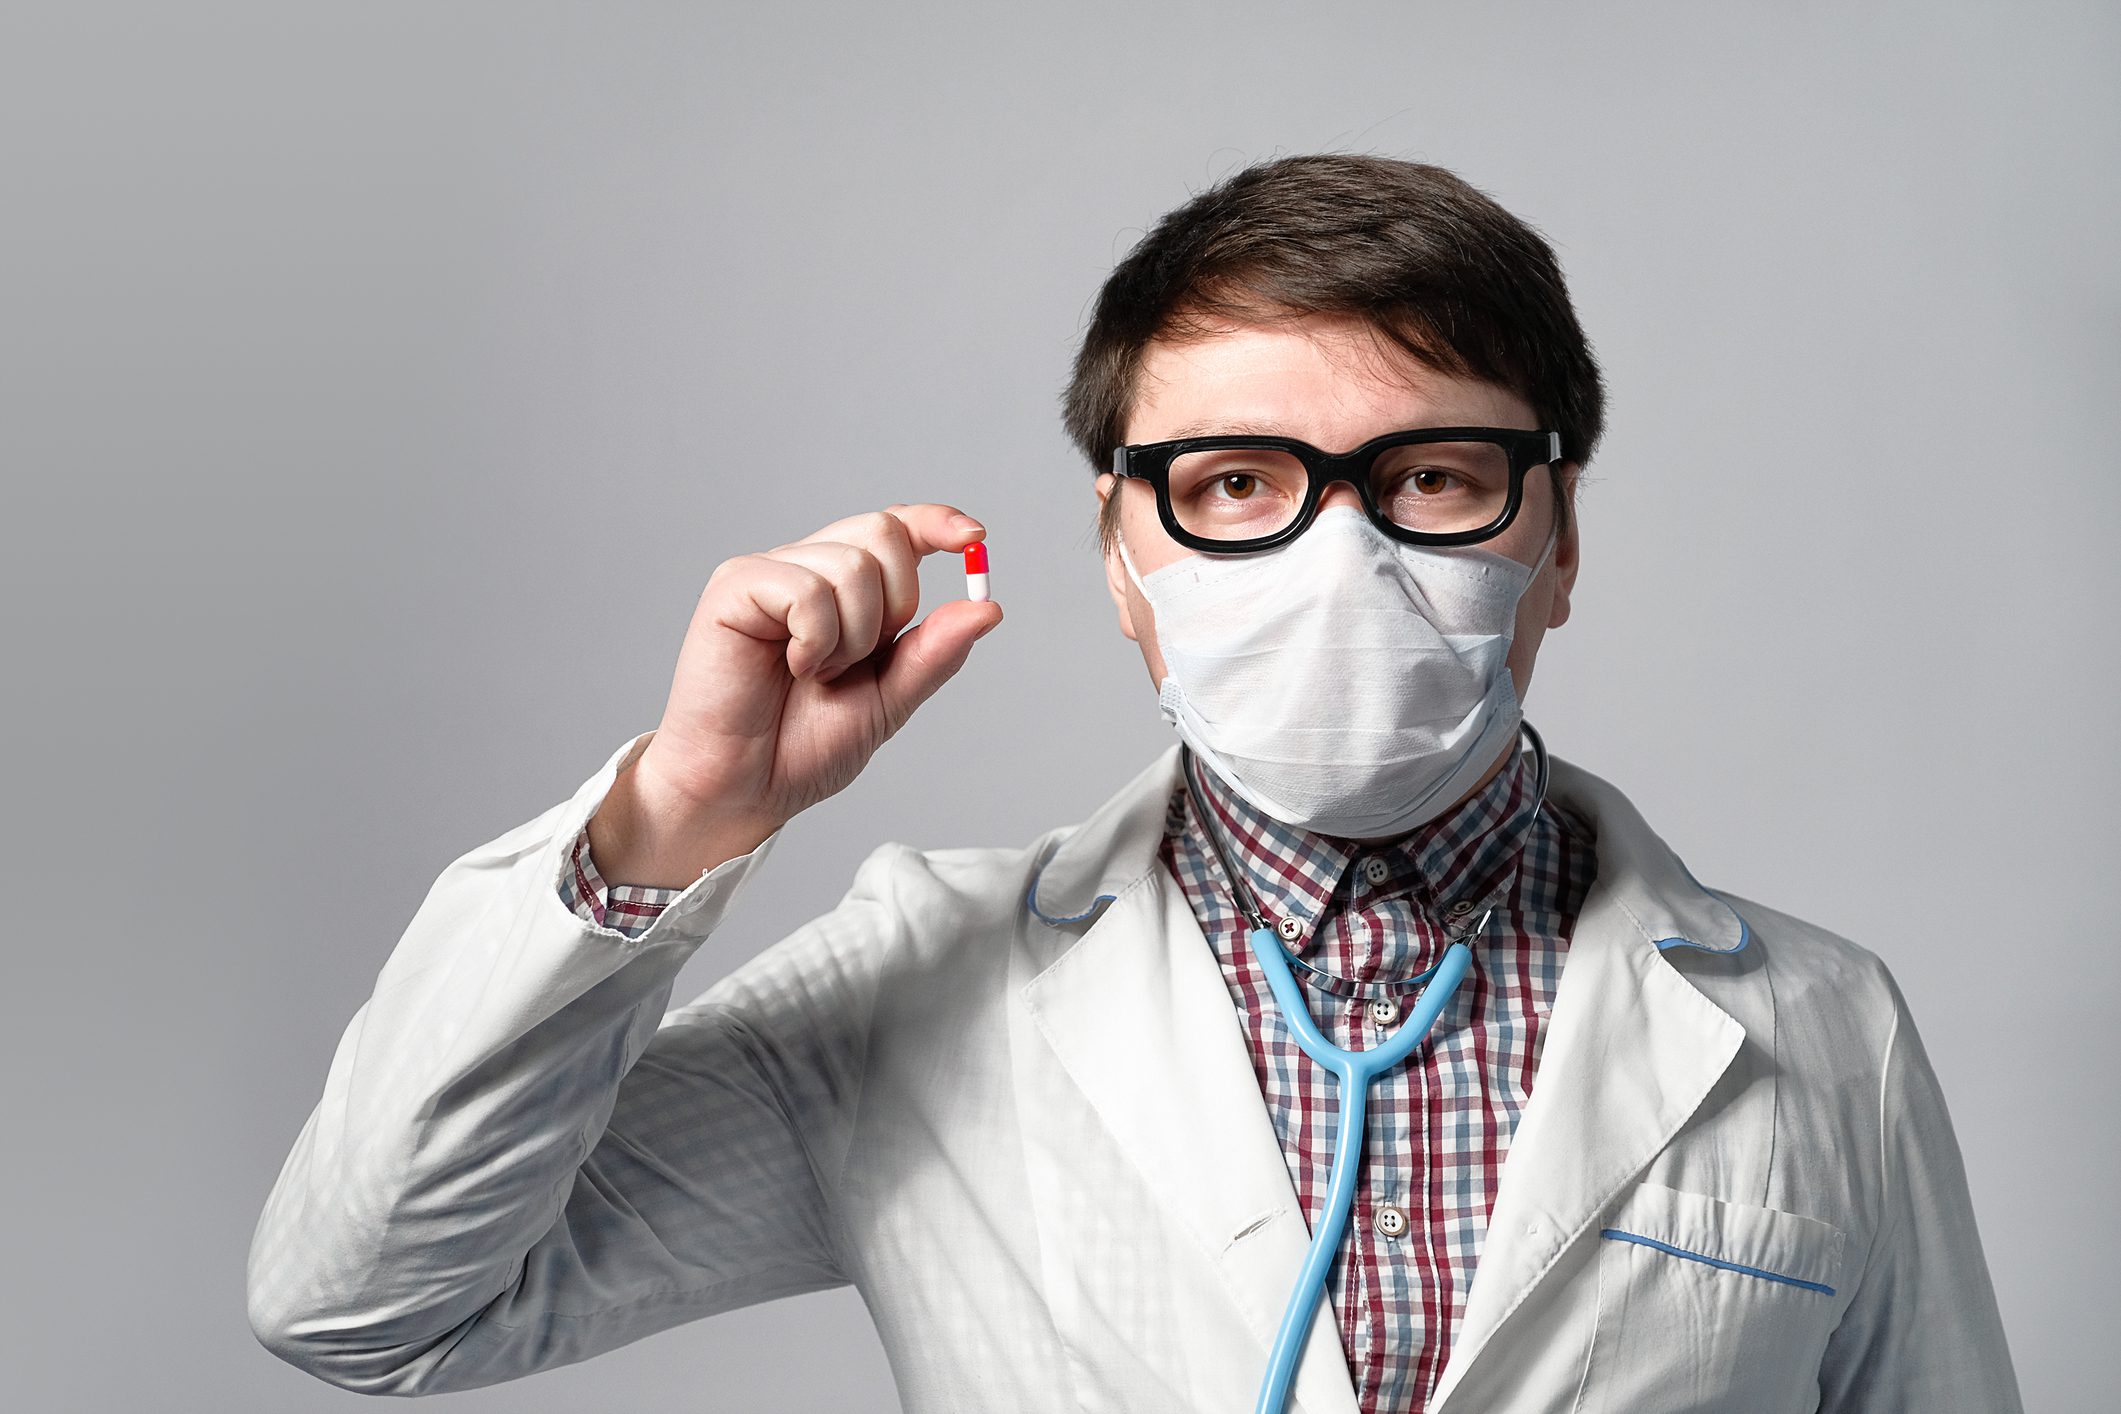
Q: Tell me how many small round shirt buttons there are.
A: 5